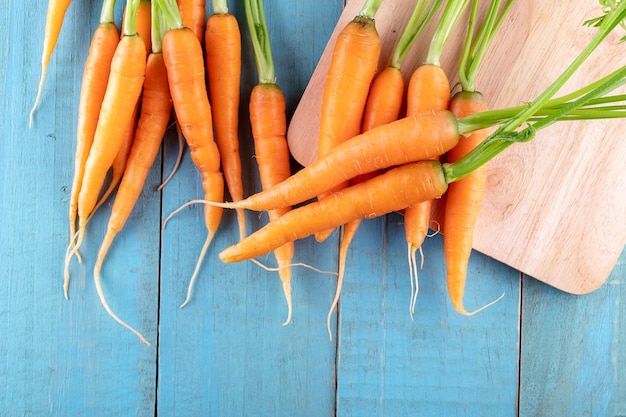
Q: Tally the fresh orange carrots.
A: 15